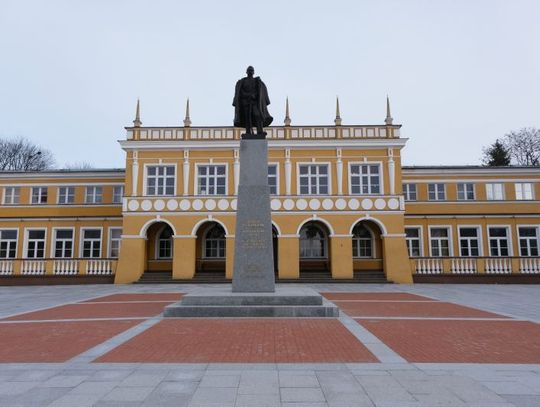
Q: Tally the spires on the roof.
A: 5